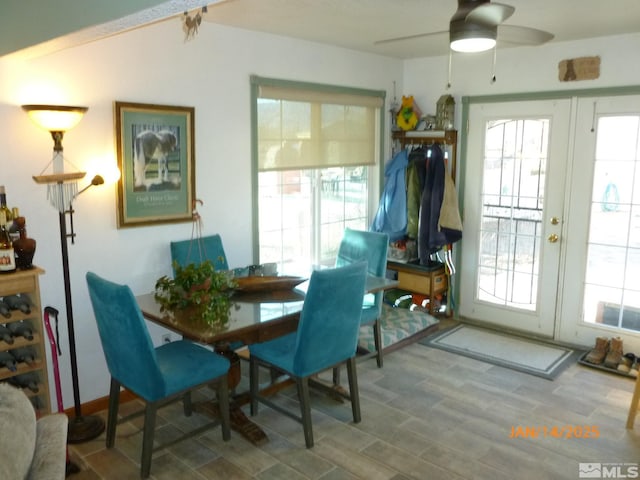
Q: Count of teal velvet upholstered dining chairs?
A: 4